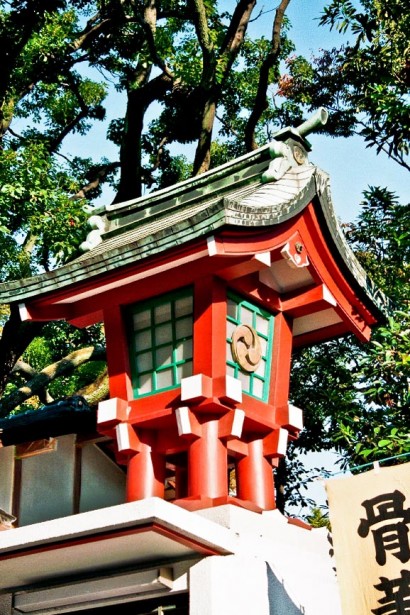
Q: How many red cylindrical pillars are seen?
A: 3